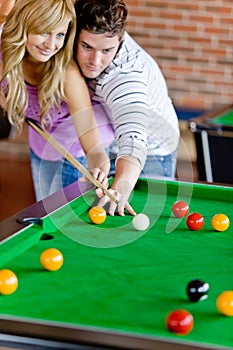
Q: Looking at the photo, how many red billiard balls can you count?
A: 3